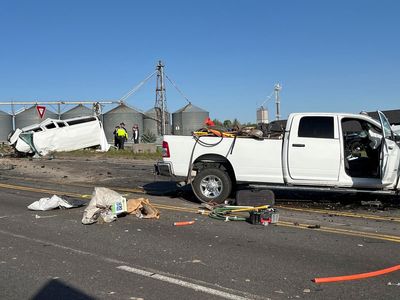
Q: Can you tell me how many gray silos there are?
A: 6